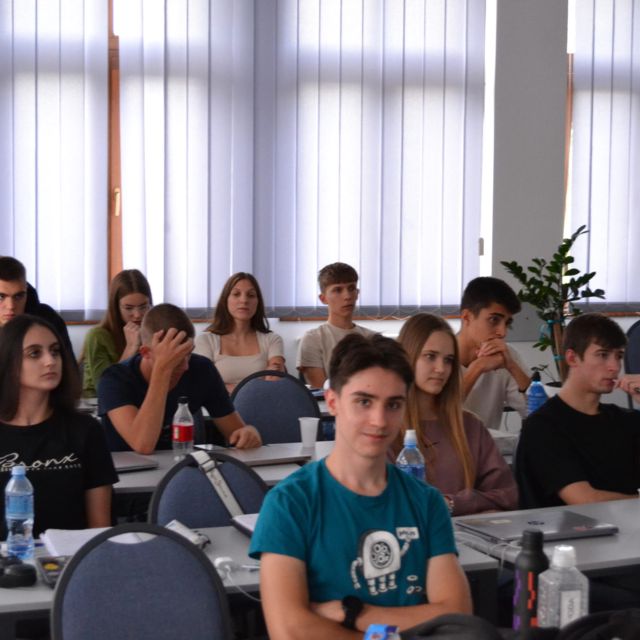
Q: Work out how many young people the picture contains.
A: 10